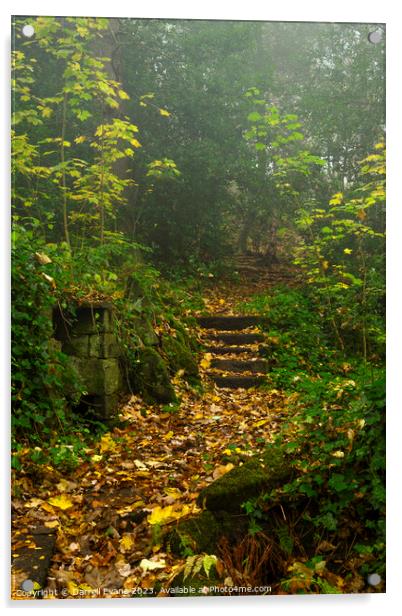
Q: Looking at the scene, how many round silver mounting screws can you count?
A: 4